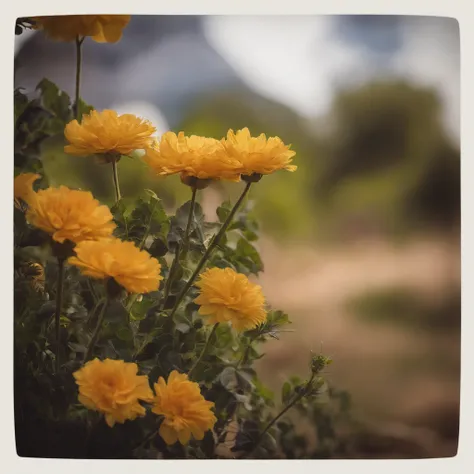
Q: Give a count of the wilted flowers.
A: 0